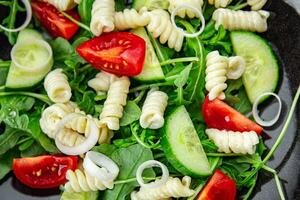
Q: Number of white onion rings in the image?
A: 7